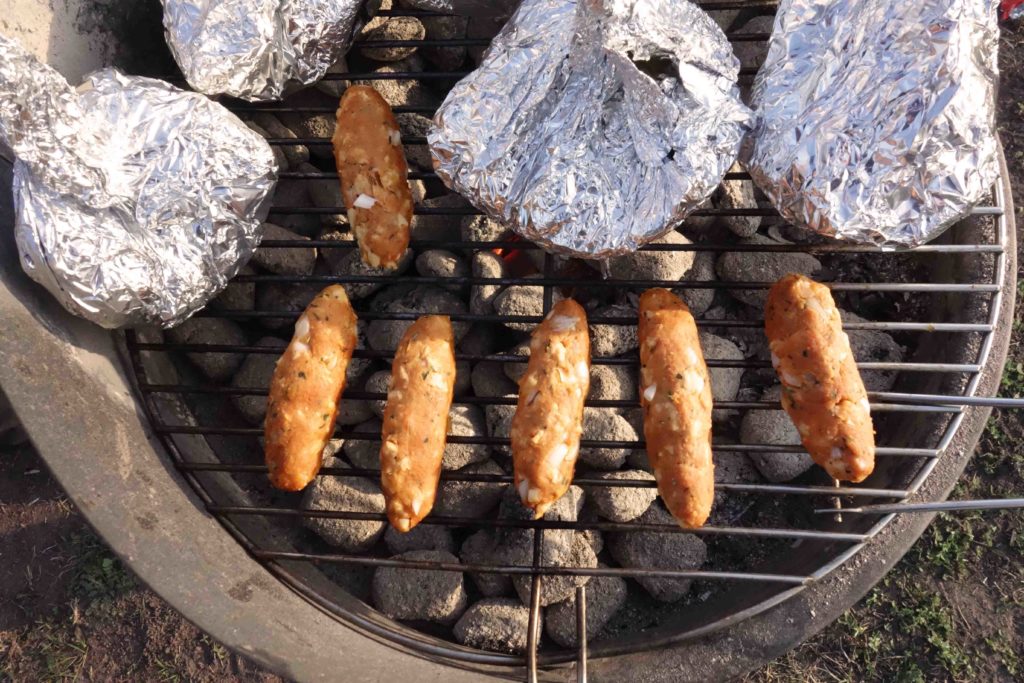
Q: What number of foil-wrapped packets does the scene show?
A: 4